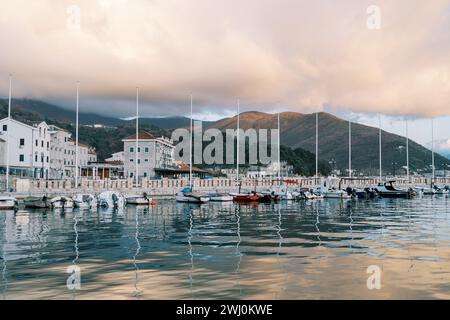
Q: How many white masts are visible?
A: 11